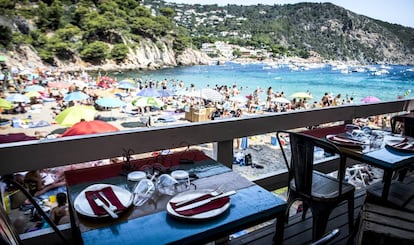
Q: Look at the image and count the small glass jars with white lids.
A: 2